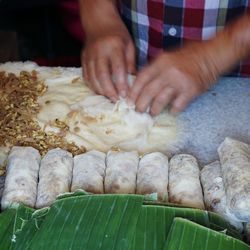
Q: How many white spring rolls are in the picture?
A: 8